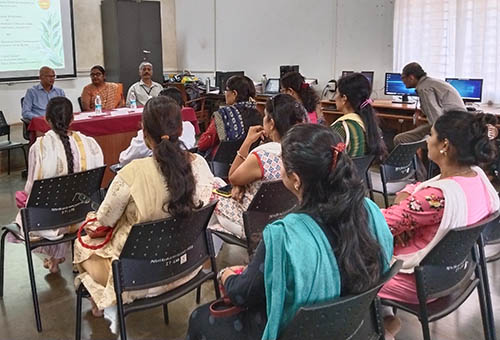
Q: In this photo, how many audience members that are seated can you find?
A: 9